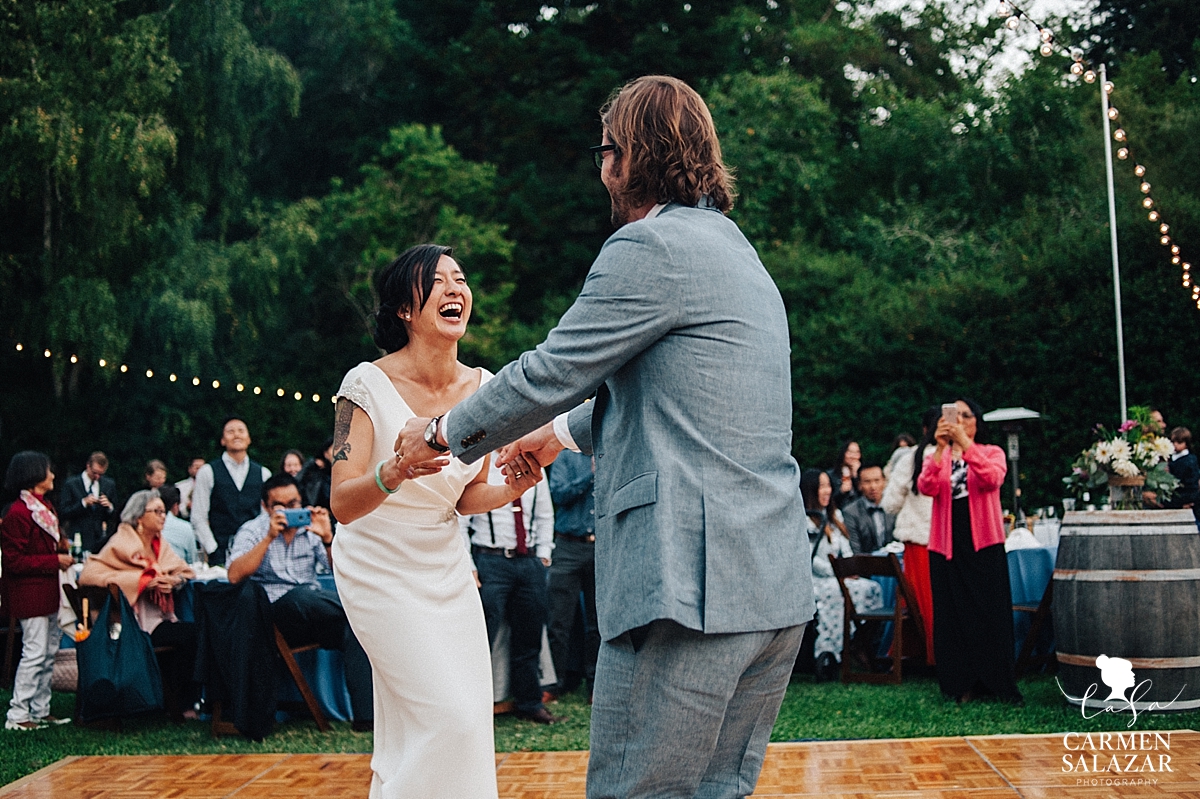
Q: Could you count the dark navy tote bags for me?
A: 1